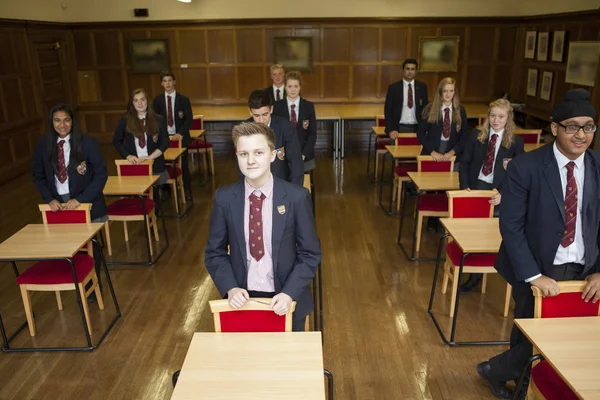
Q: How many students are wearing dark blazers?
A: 11